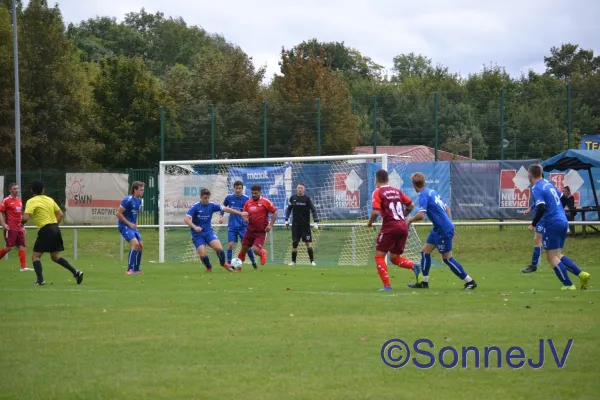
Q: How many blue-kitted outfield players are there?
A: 6